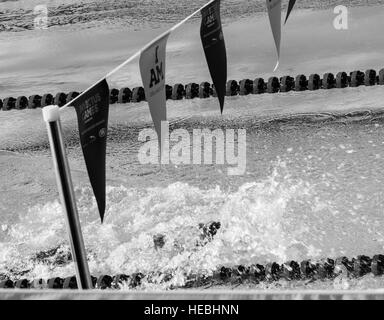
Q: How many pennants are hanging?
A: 5